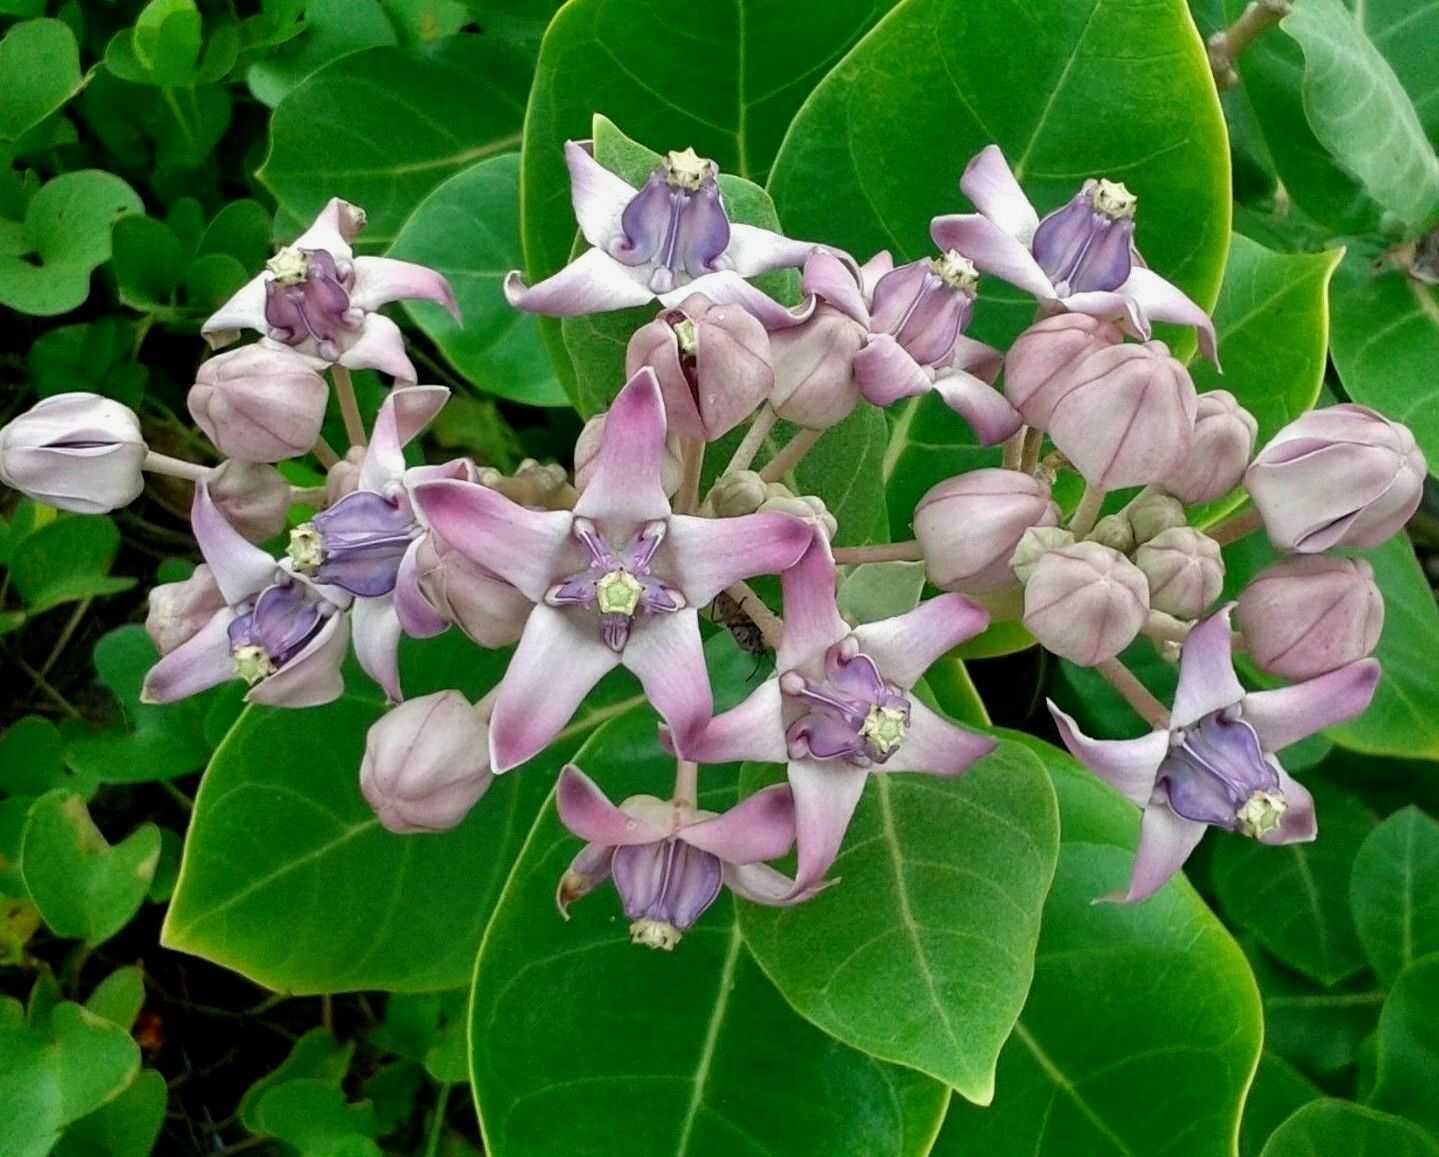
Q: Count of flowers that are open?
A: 10